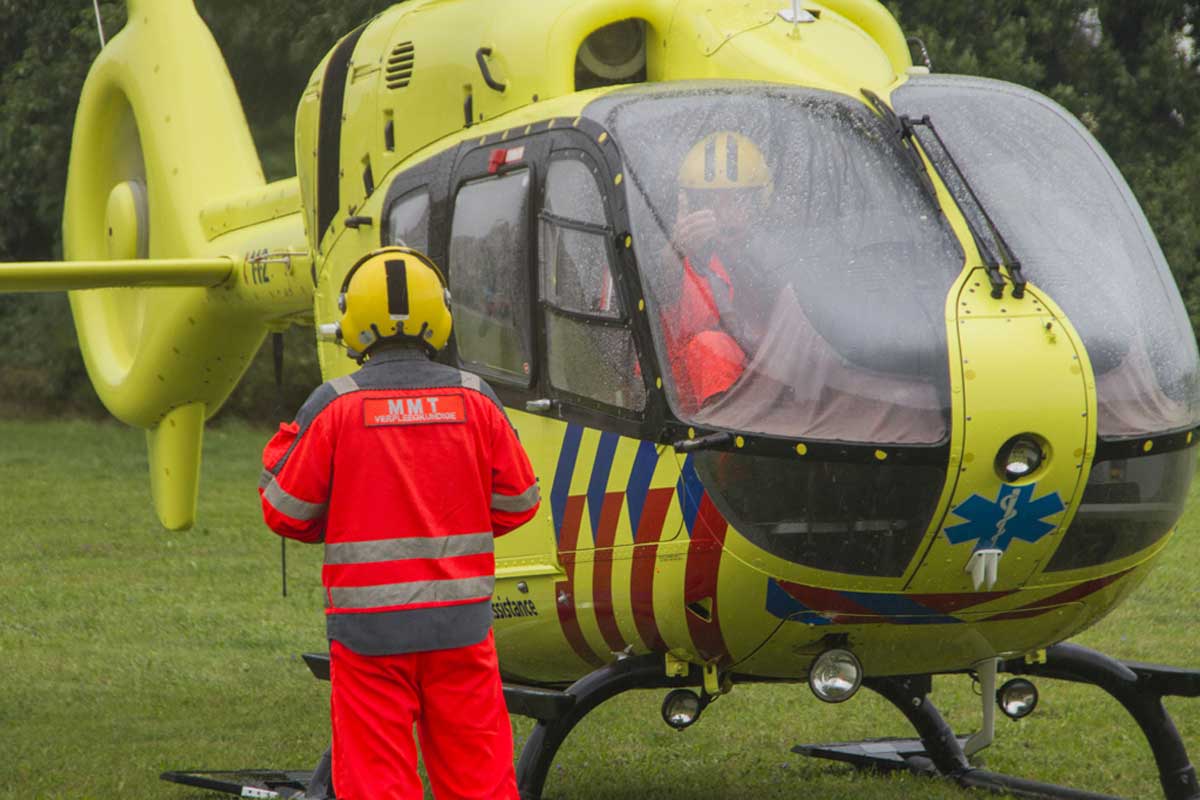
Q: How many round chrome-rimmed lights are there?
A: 4